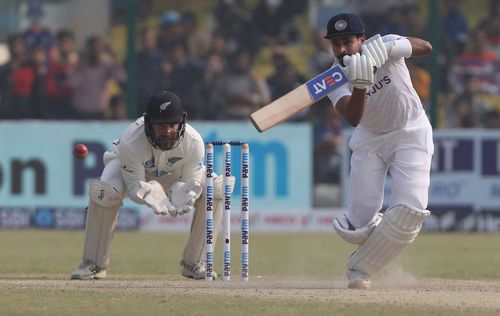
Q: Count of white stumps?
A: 3